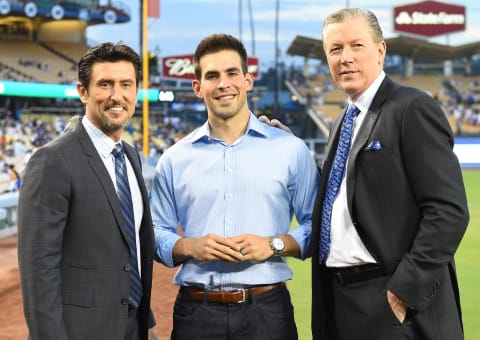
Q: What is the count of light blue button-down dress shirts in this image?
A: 1